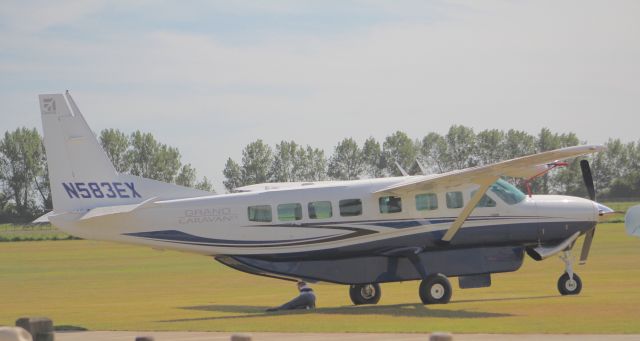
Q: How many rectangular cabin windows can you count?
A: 7